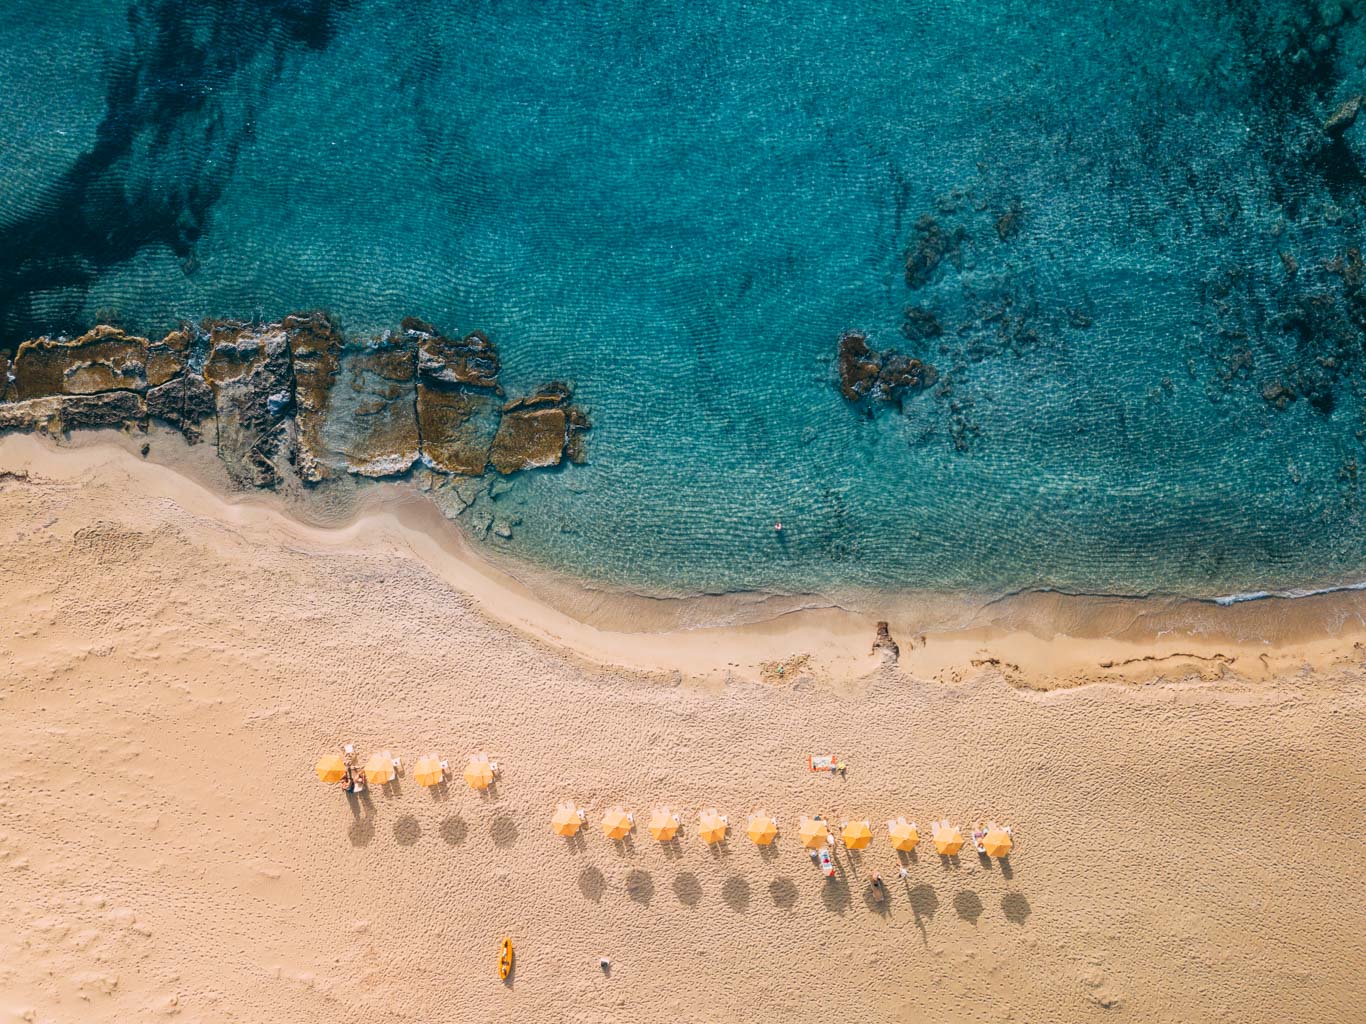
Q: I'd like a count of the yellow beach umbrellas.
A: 14